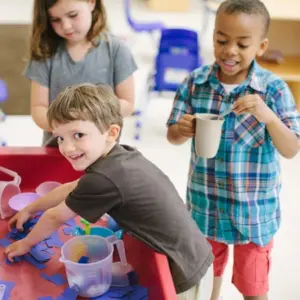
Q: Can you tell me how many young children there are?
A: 3